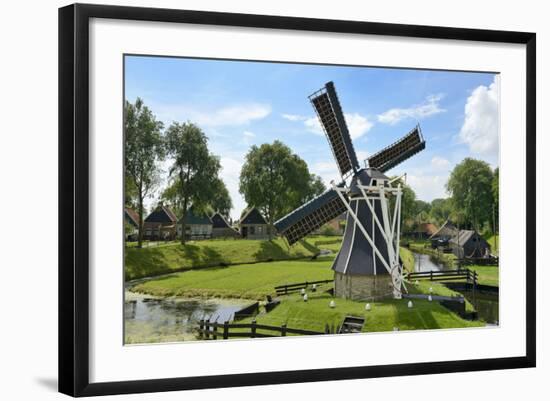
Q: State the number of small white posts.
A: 9